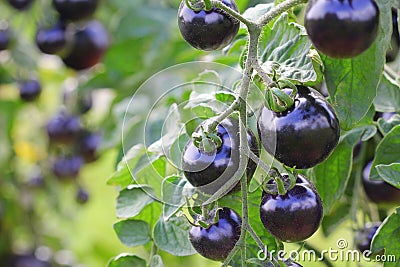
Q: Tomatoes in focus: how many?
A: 6